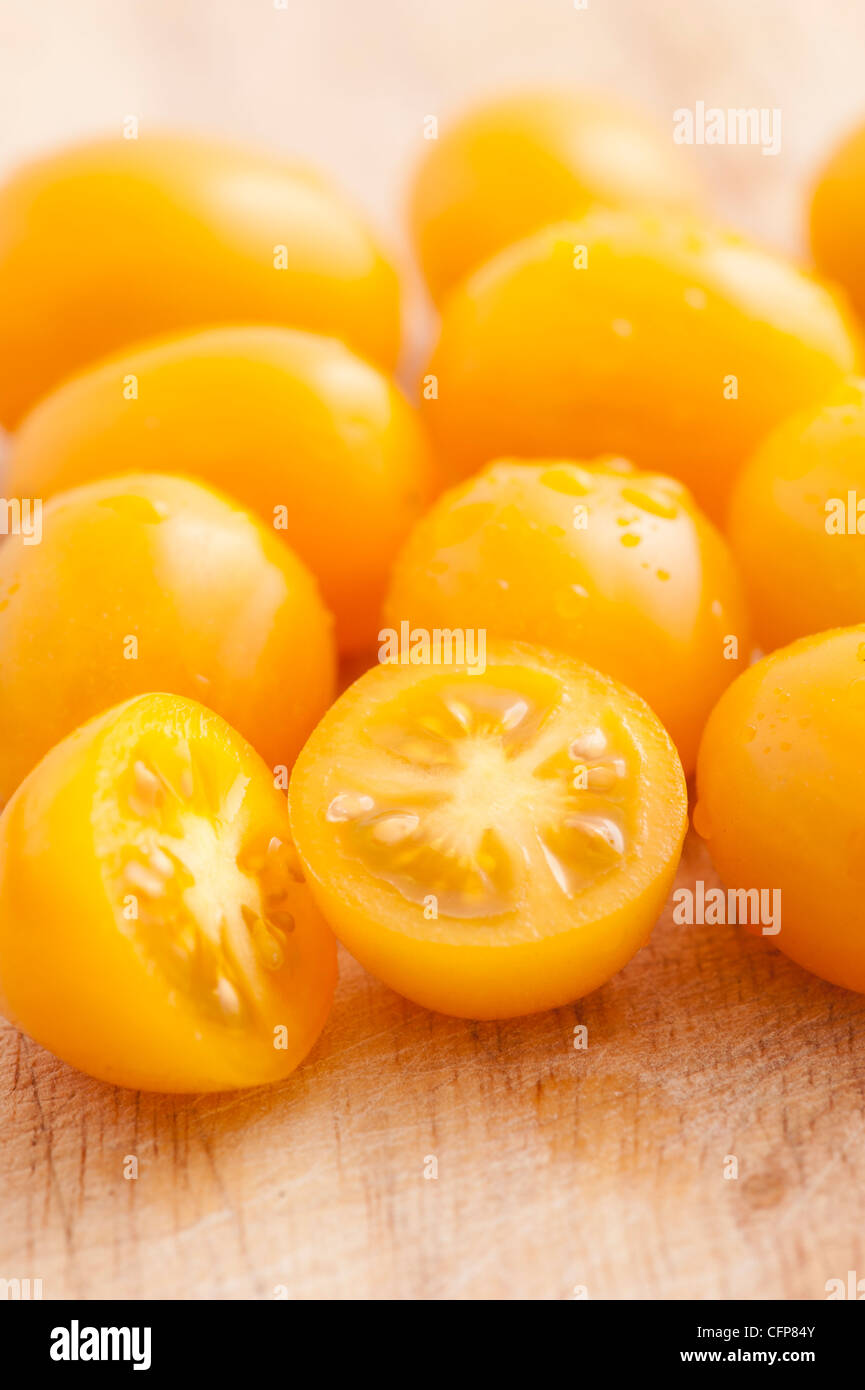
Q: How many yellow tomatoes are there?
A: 11